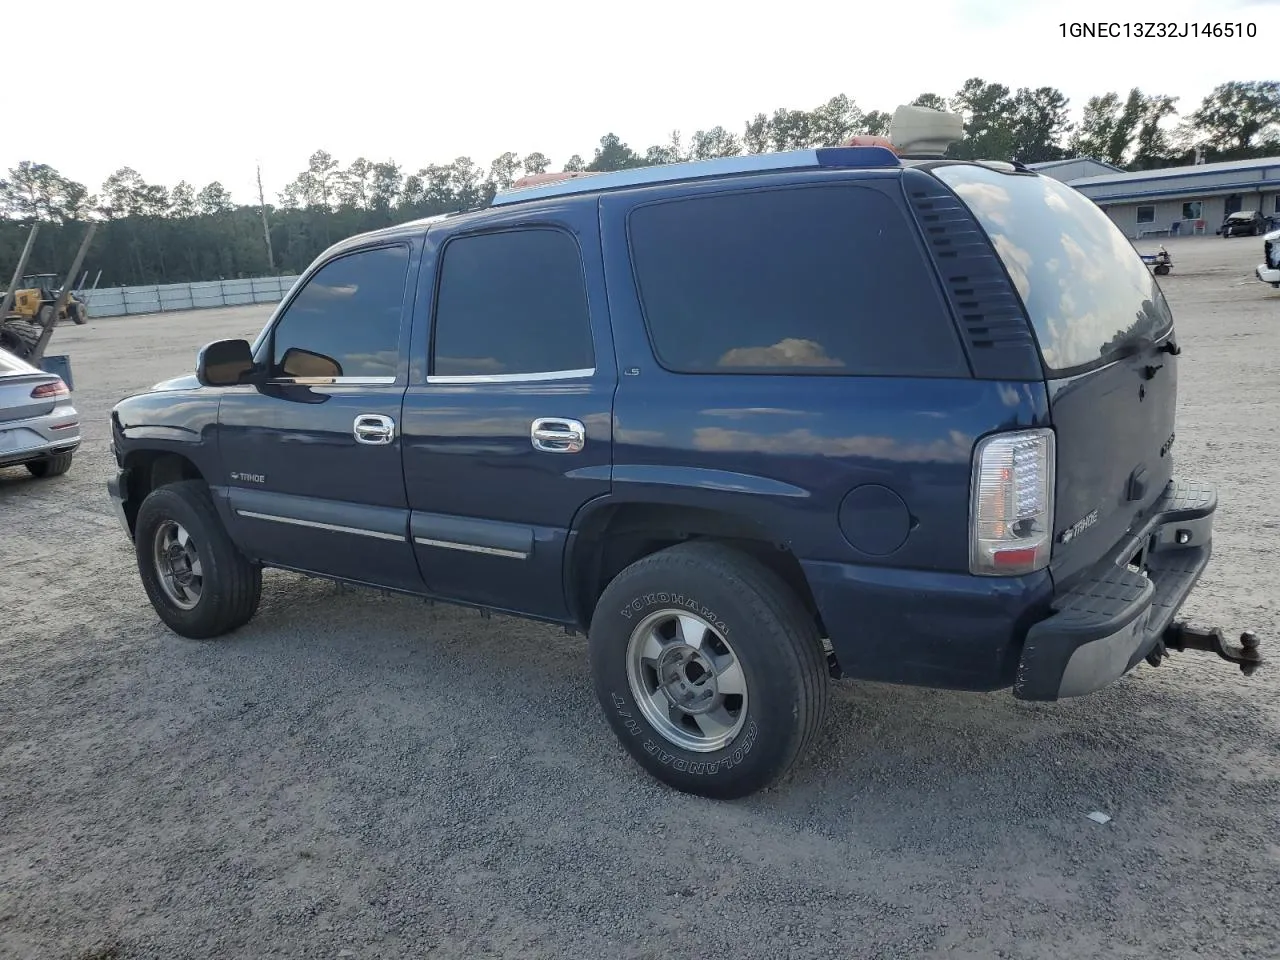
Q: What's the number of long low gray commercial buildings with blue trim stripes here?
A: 1